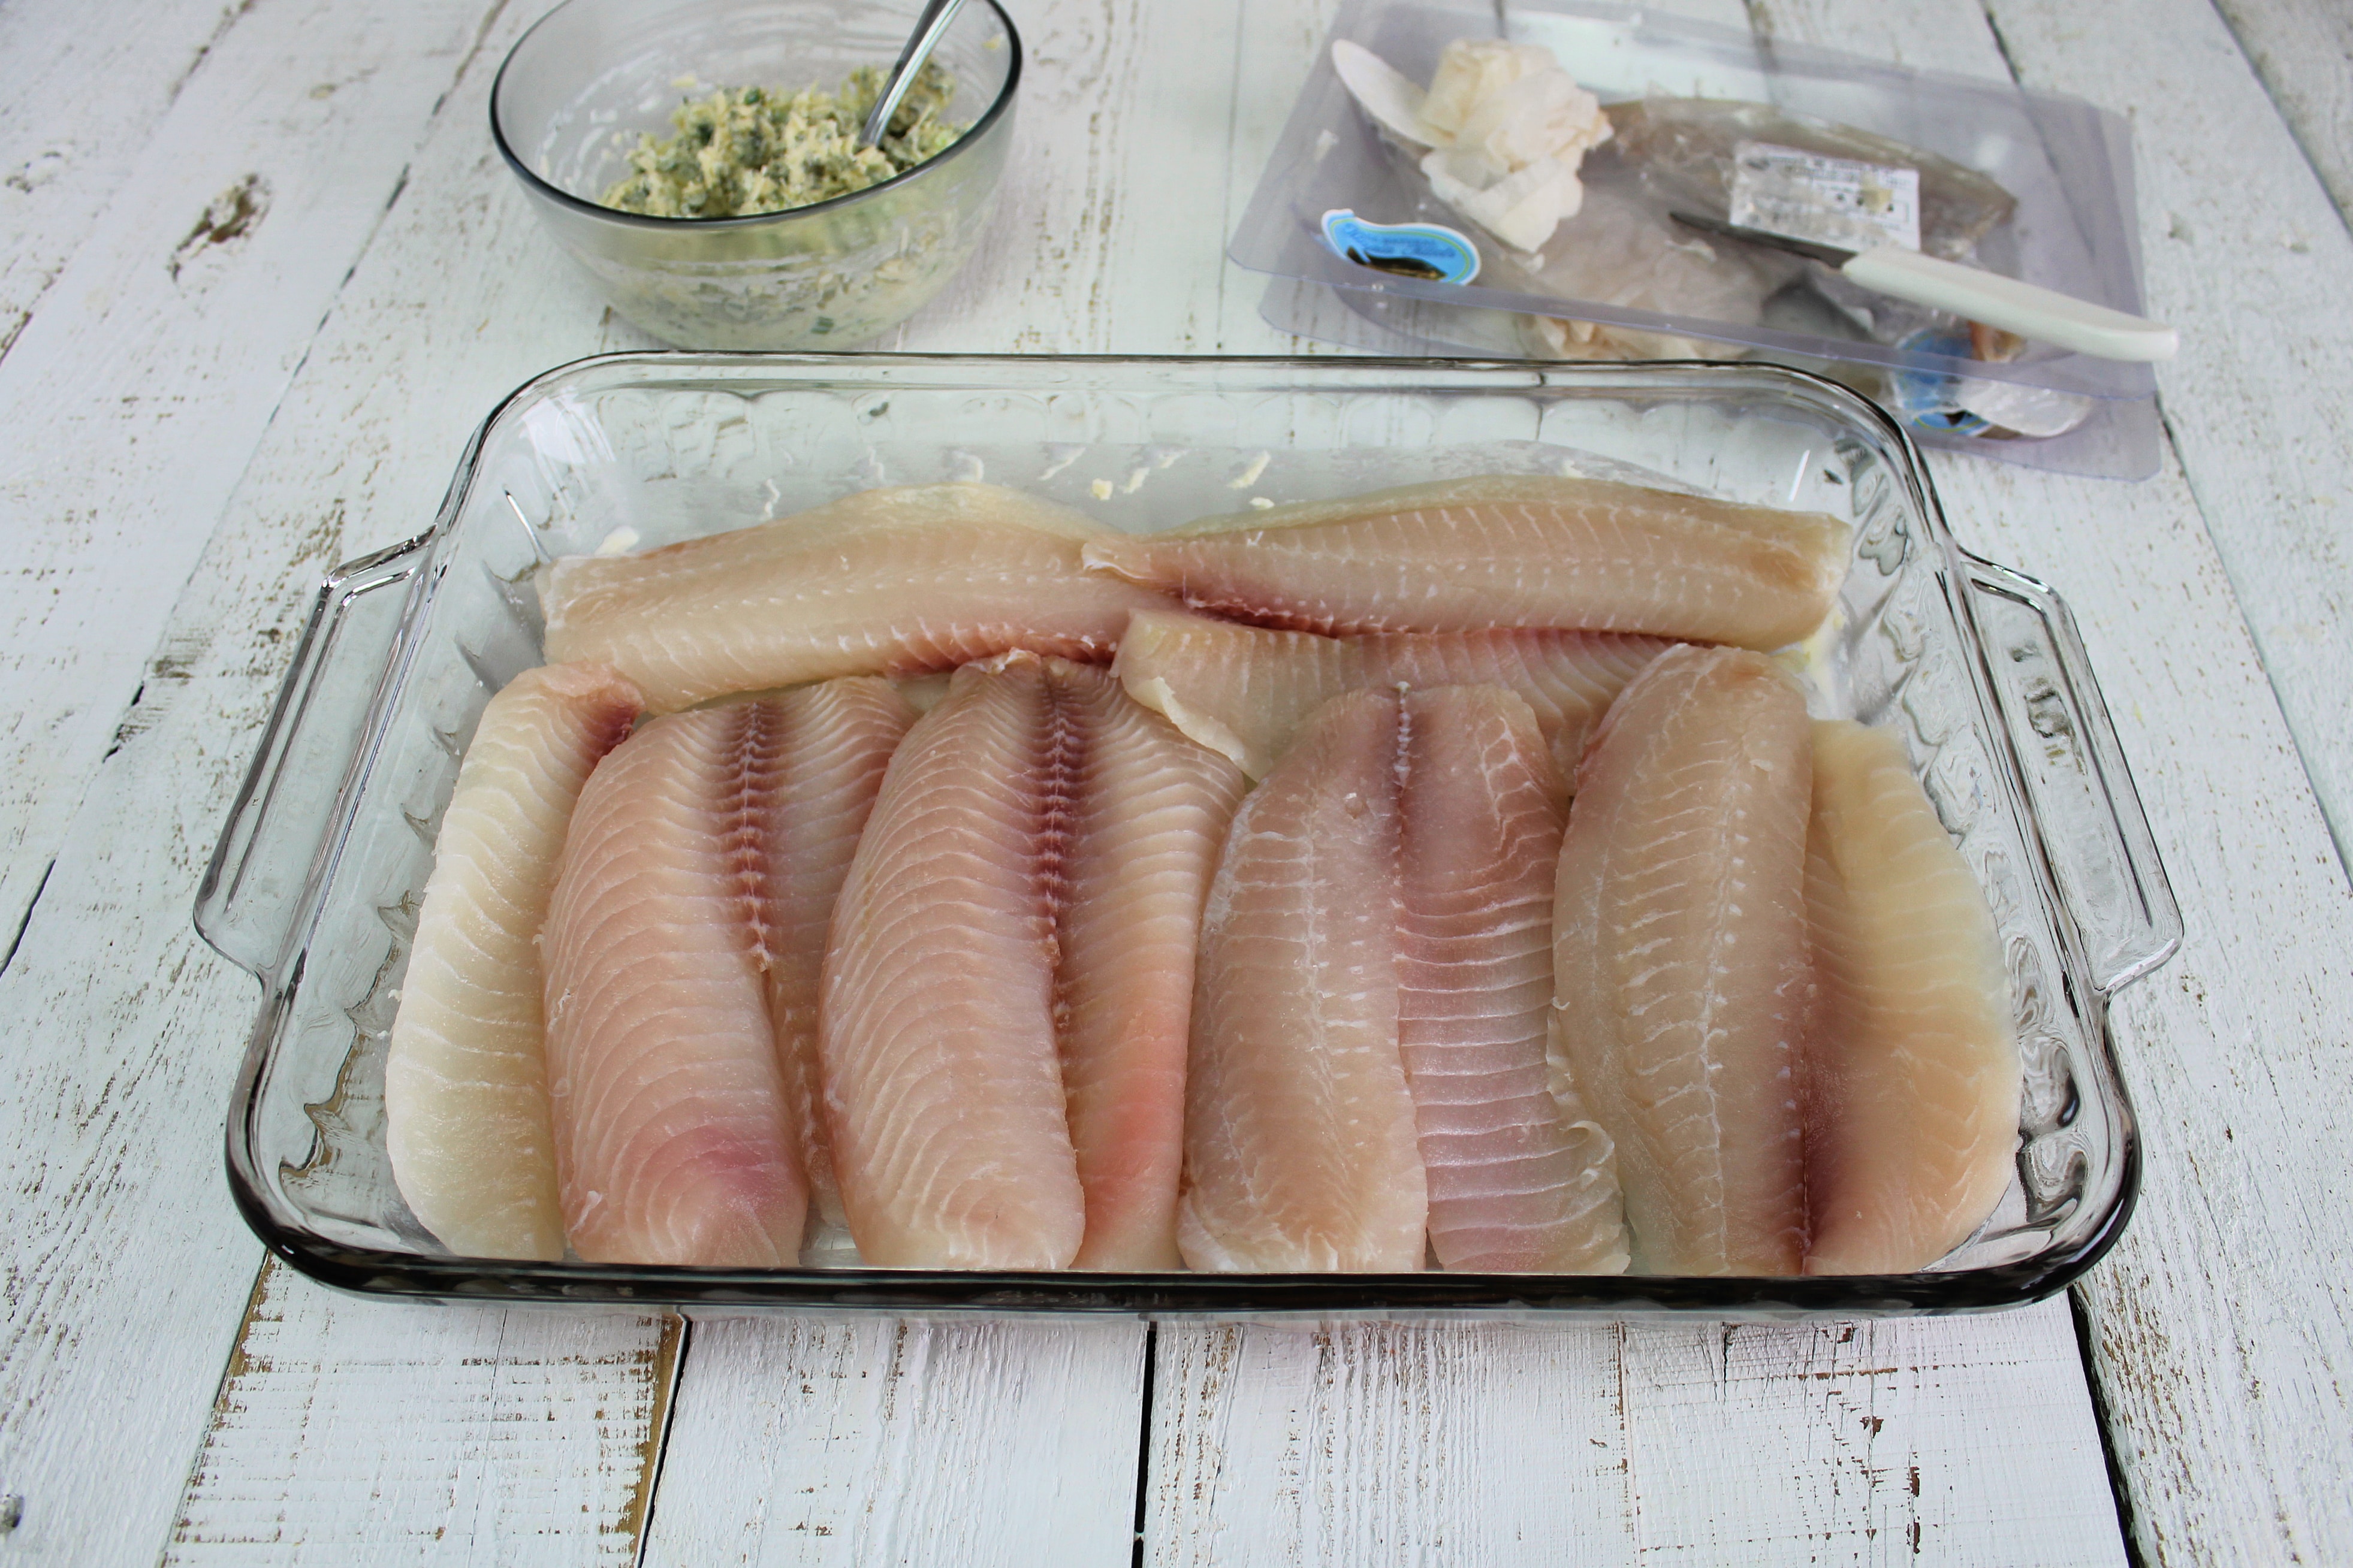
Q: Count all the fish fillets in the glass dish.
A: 7